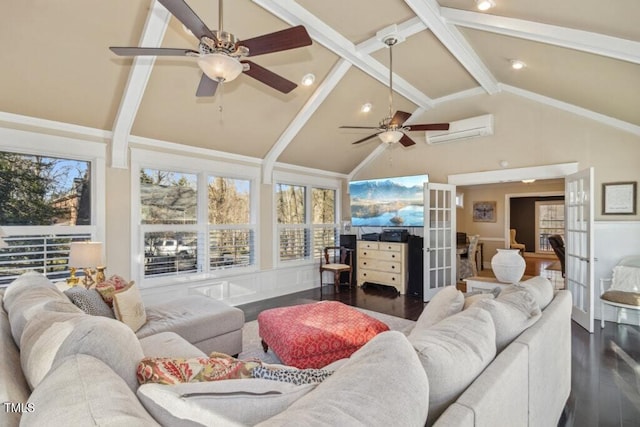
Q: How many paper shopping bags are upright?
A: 0